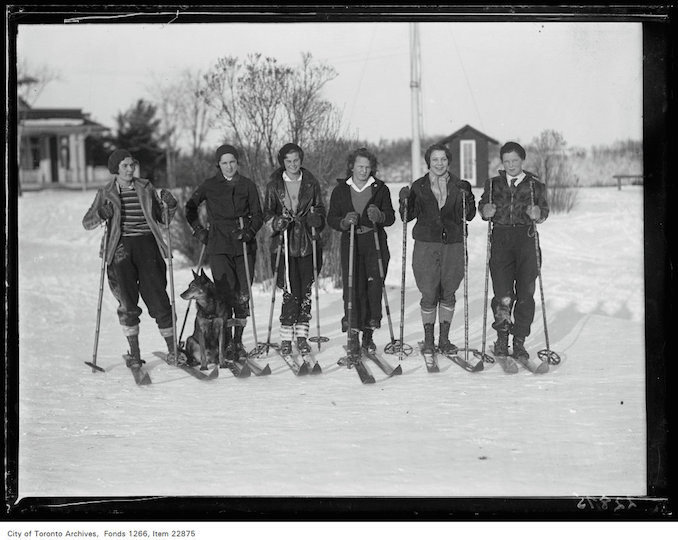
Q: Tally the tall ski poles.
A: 12